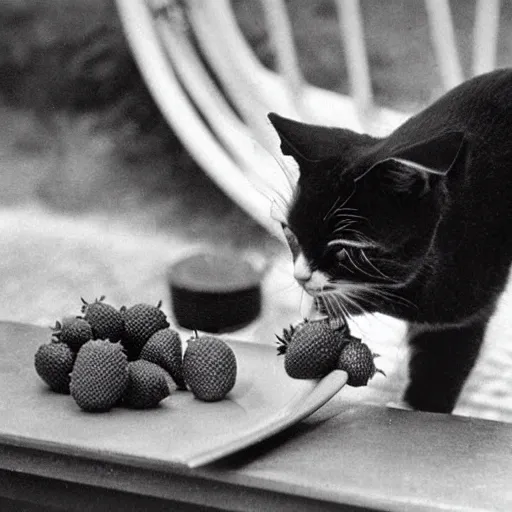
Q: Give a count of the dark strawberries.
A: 10